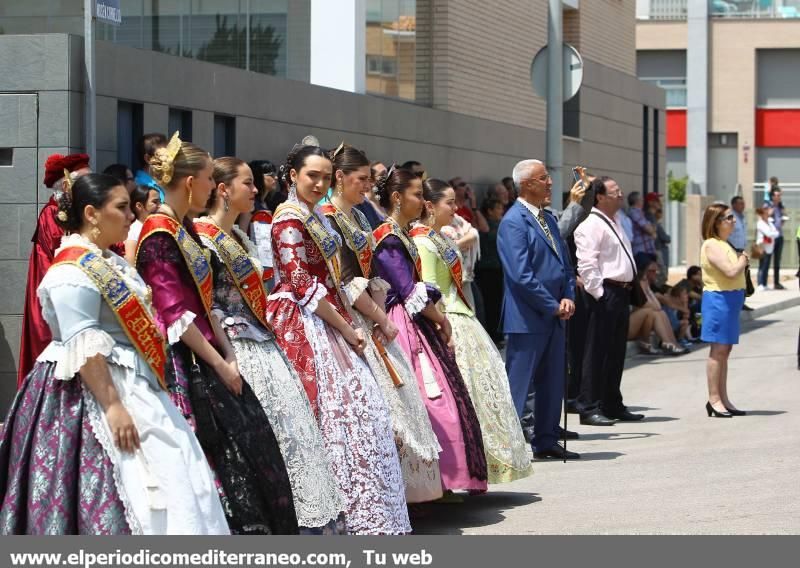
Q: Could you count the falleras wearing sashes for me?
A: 7